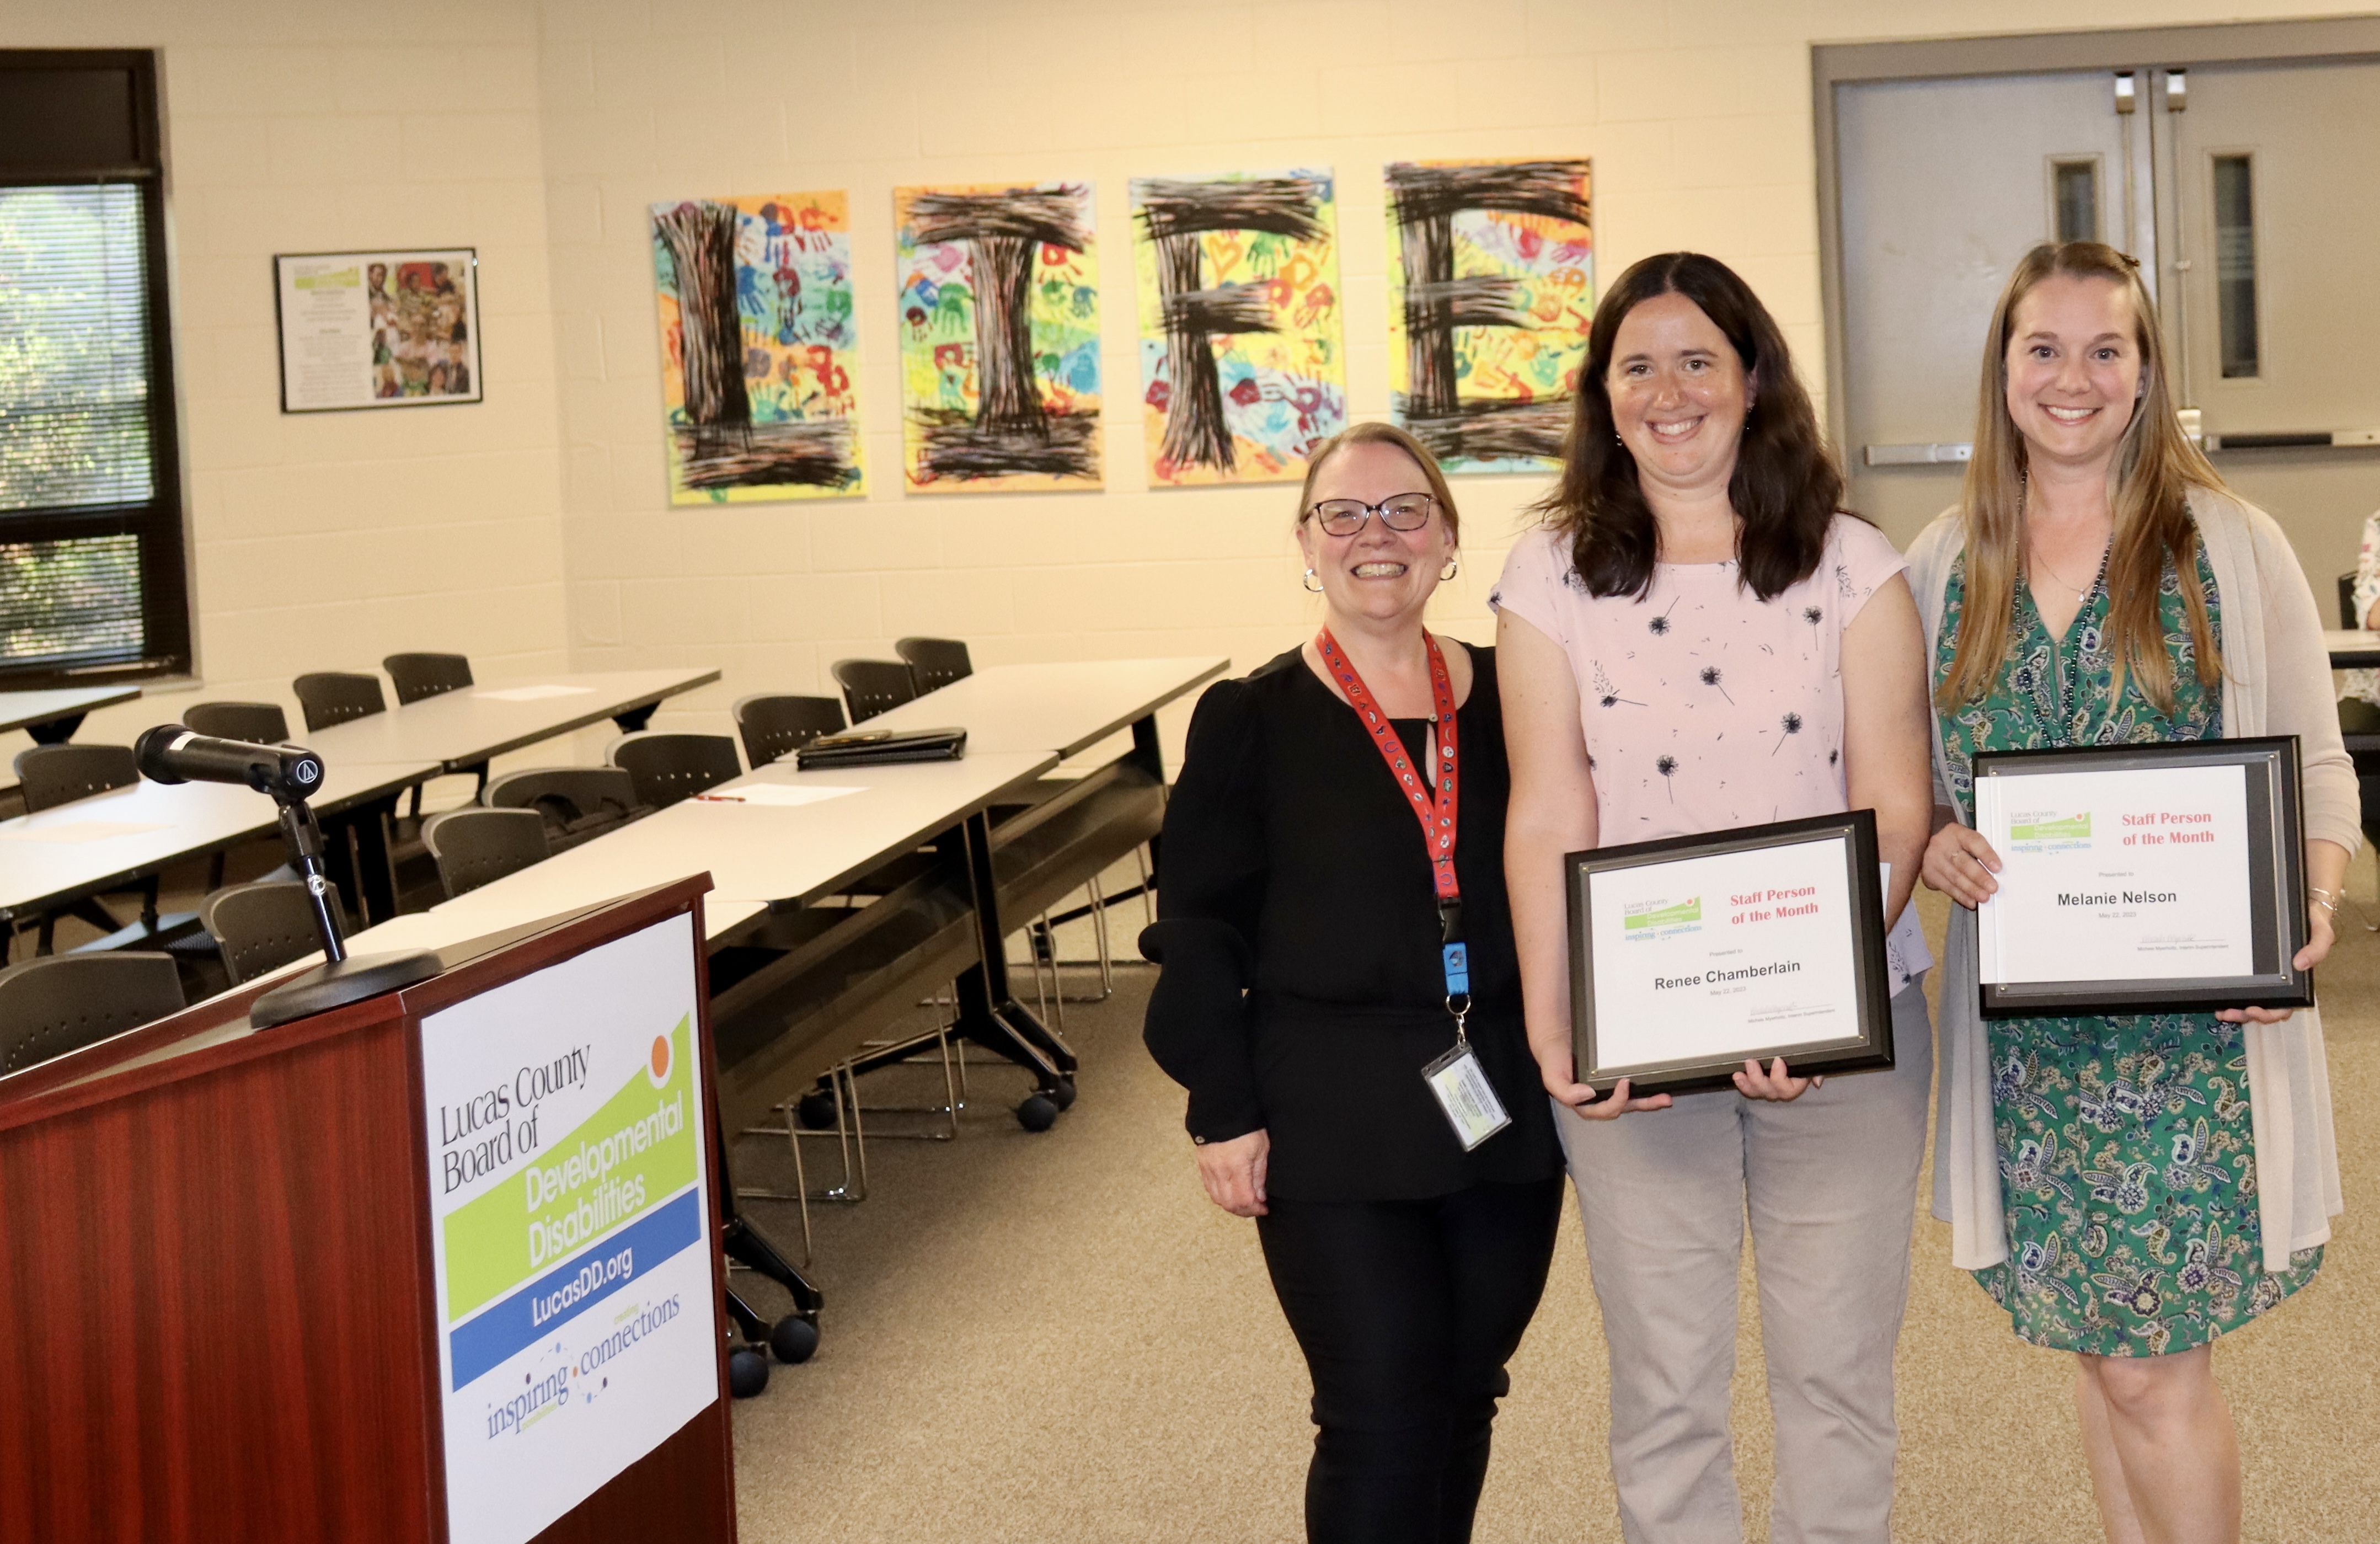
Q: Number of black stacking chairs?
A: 12